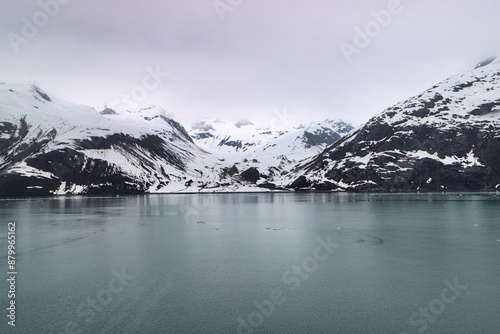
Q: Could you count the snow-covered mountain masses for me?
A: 3